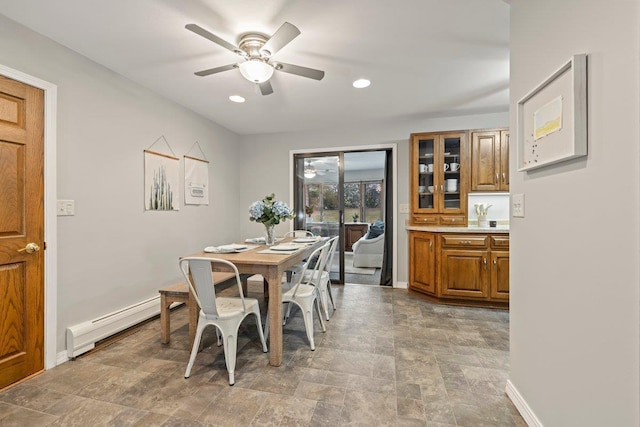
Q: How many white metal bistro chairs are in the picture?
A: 4